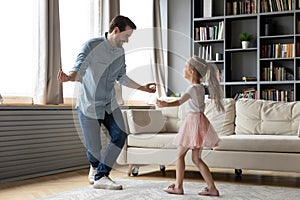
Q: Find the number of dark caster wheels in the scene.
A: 3